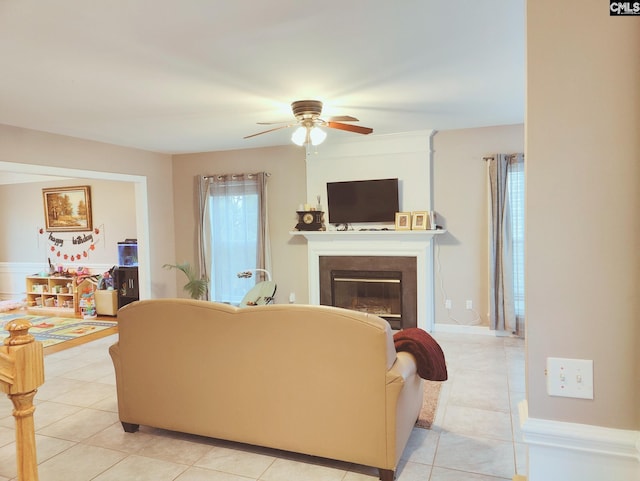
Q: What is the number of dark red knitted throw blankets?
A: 1